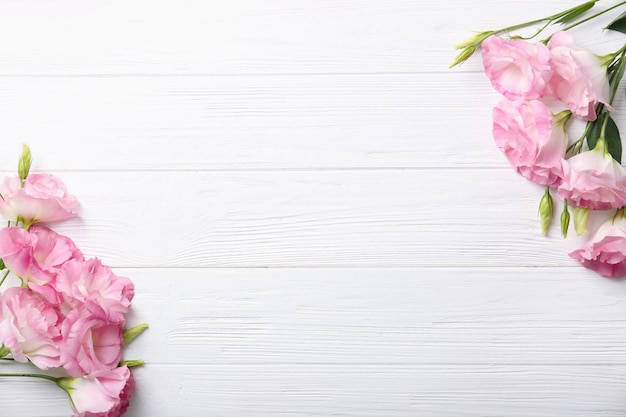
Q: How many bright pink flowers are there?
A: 11